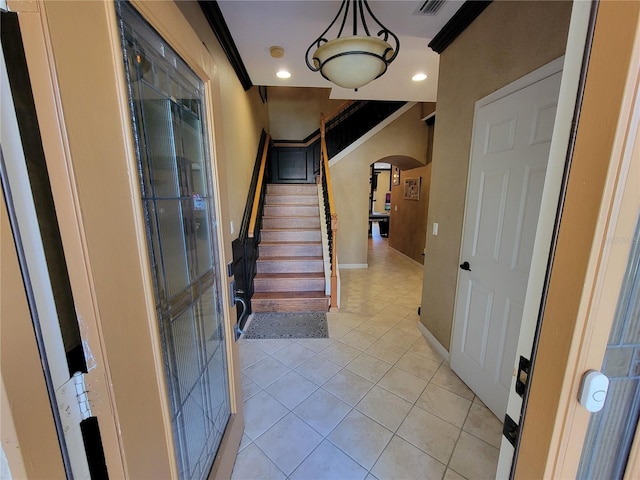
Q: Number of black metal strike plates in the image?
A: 2